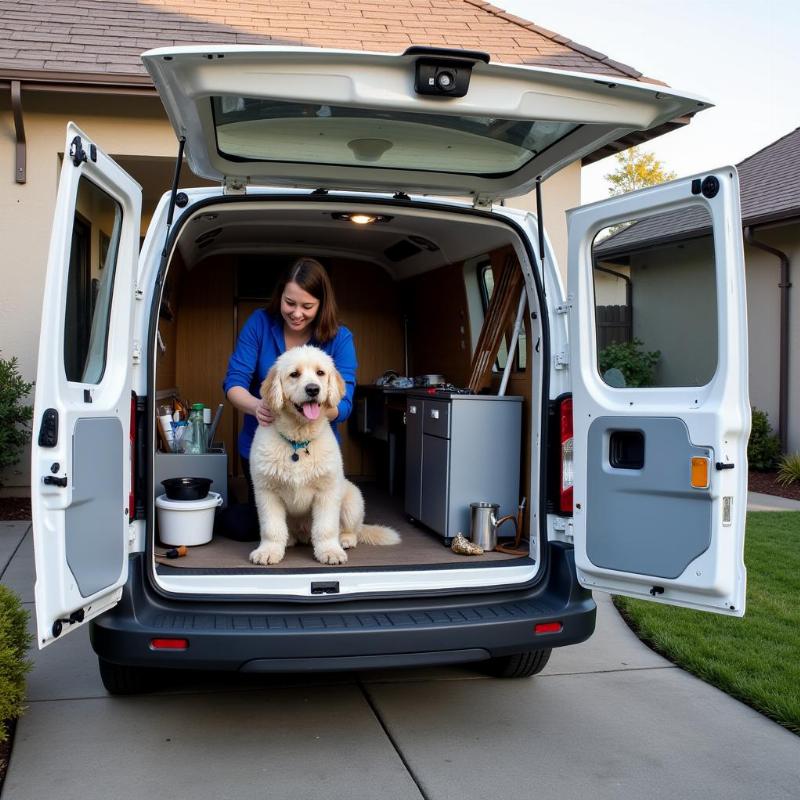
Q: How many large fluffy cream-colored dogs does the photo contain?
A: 1